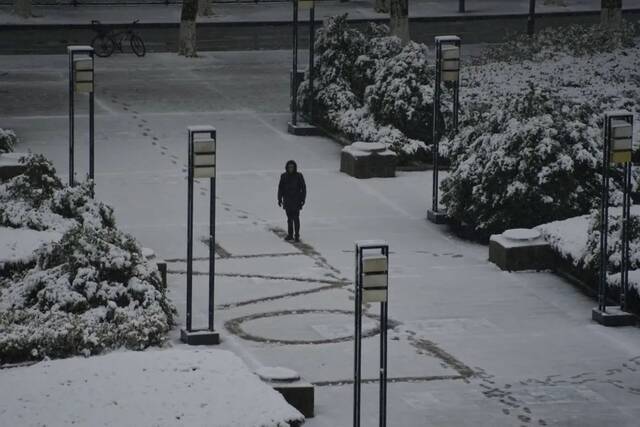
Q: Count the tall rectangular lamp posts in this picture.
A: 6